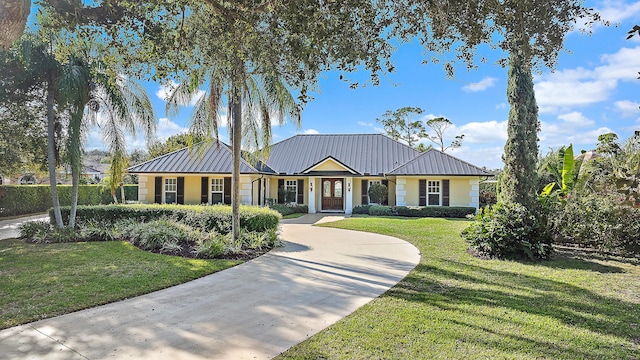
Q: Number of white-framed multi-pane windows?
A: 5